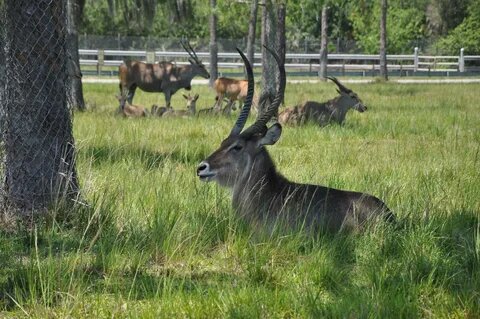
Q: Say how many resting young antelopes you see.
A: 2